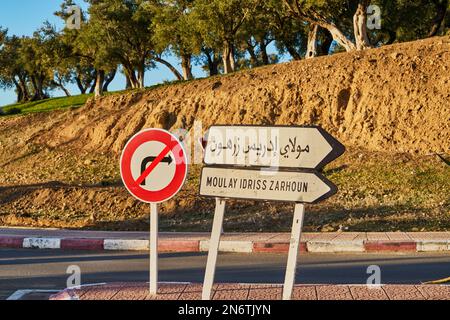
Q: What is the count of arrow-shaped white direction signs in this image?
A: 2